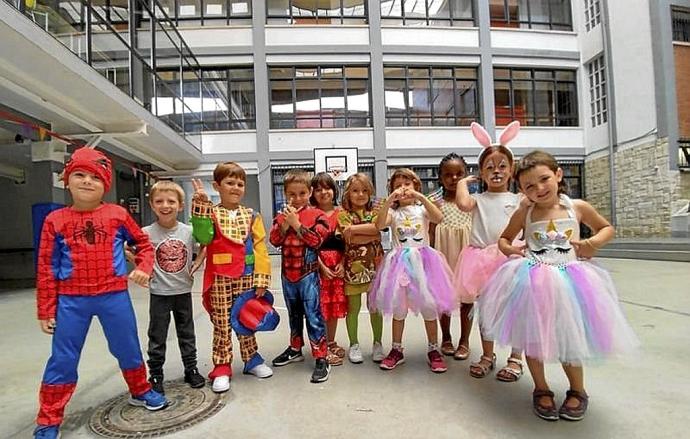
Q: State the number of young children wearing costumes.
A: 8